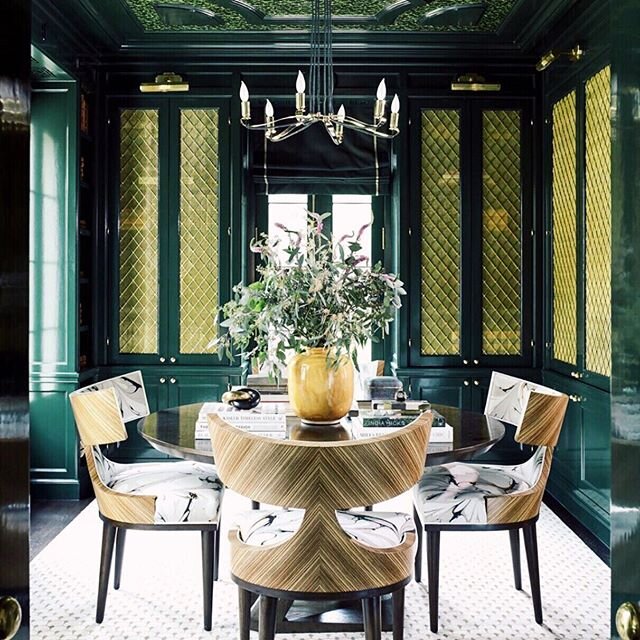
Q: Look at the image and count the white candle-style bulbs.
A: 6